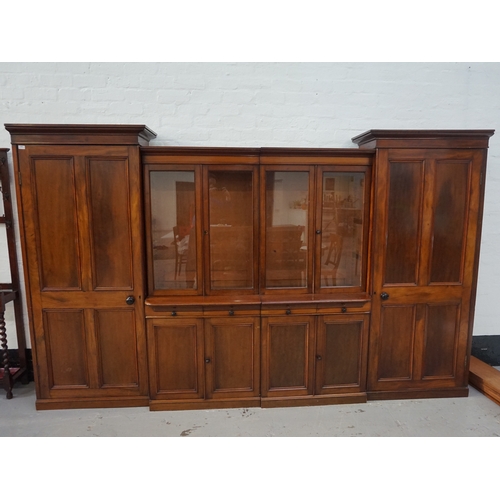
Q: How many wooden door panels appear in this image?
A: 12